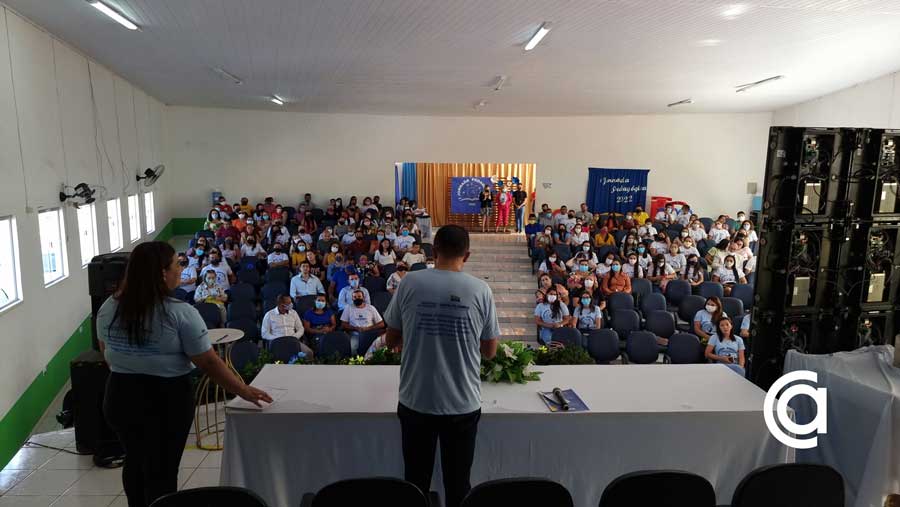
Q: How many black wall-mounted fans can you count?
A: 2